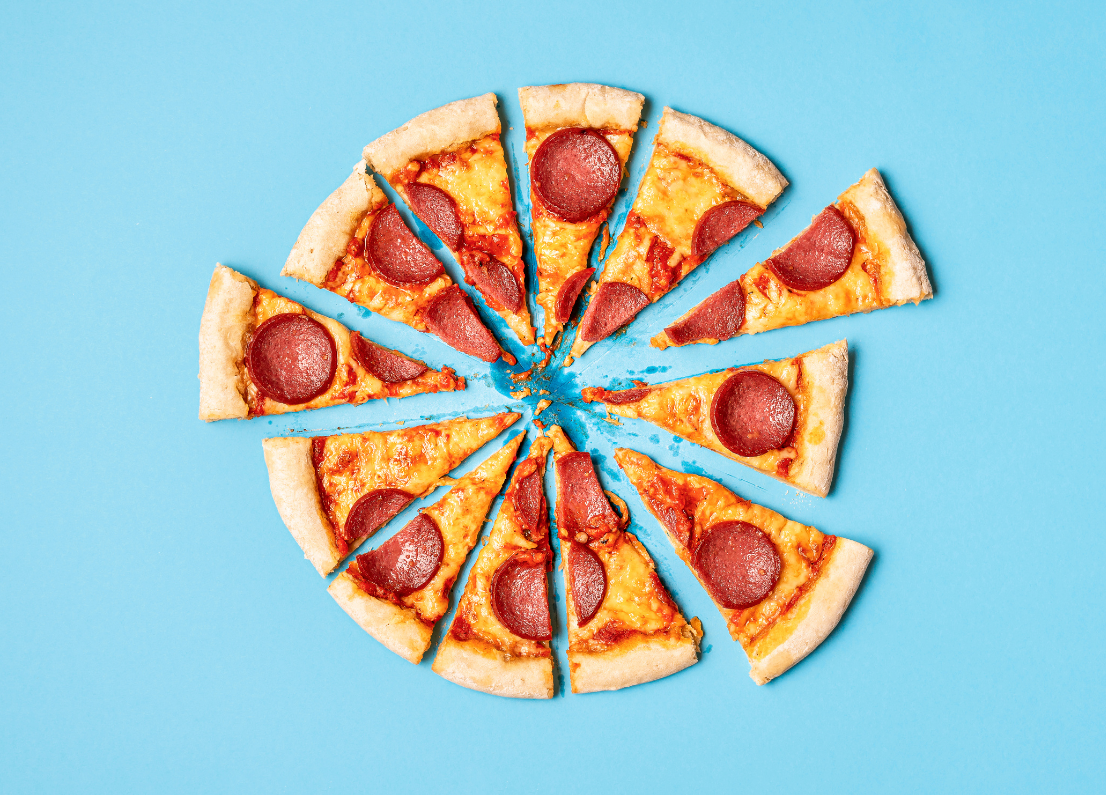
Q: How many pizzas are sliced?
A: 1